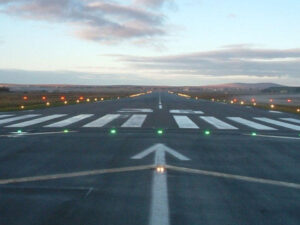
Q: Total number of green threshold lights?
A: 6